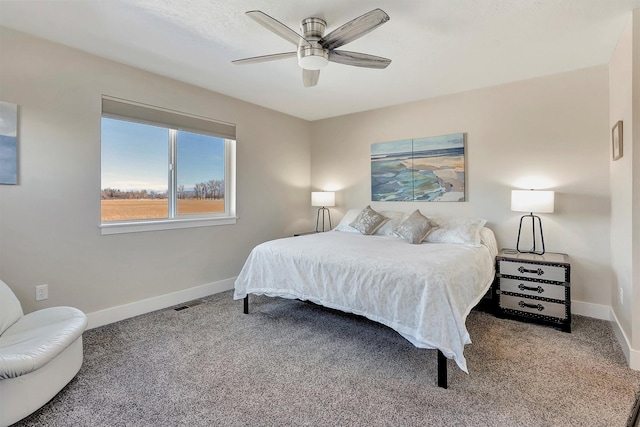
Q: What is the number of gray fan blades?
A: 5